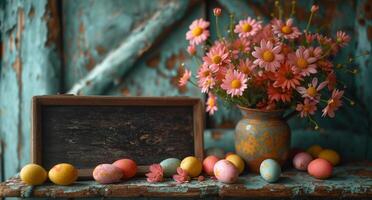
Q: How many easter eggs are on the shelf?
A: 14